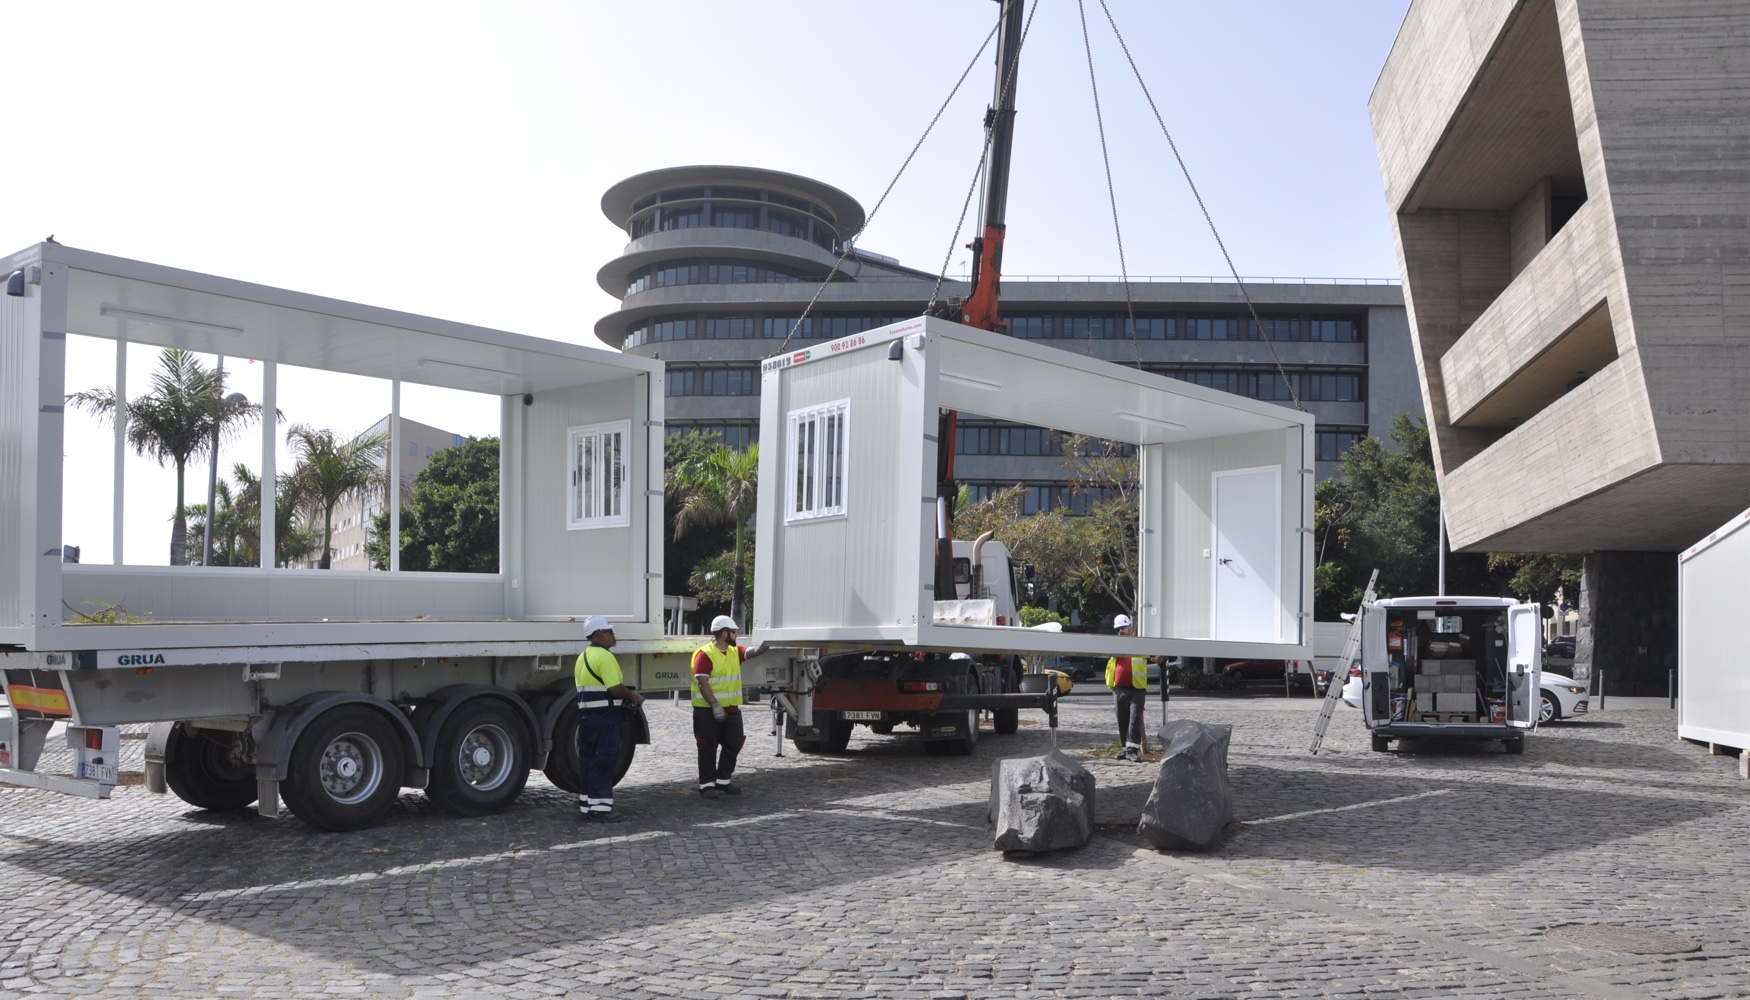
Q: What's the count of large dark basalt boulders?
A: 2